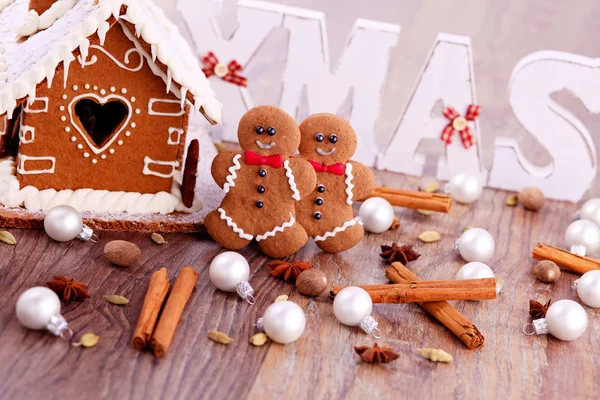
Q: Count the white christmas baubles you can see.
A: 13